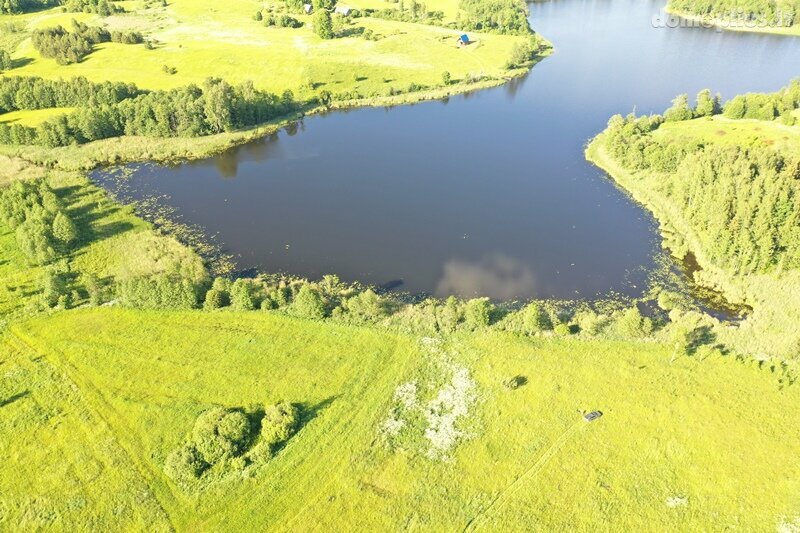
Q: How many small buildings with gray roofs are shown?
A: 2